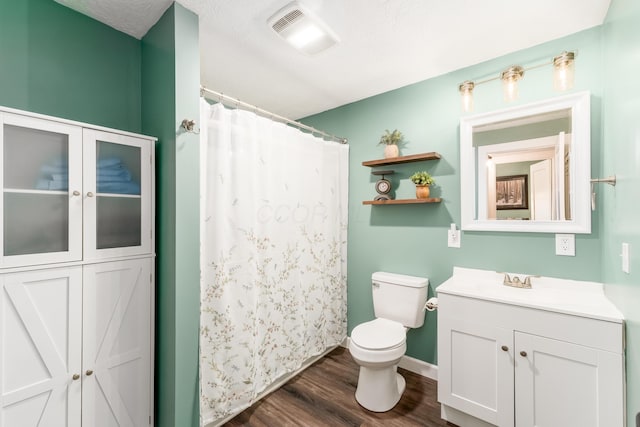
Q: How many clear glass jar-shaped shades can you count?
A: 3